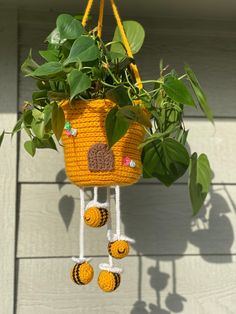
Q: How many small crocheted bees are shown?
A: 4